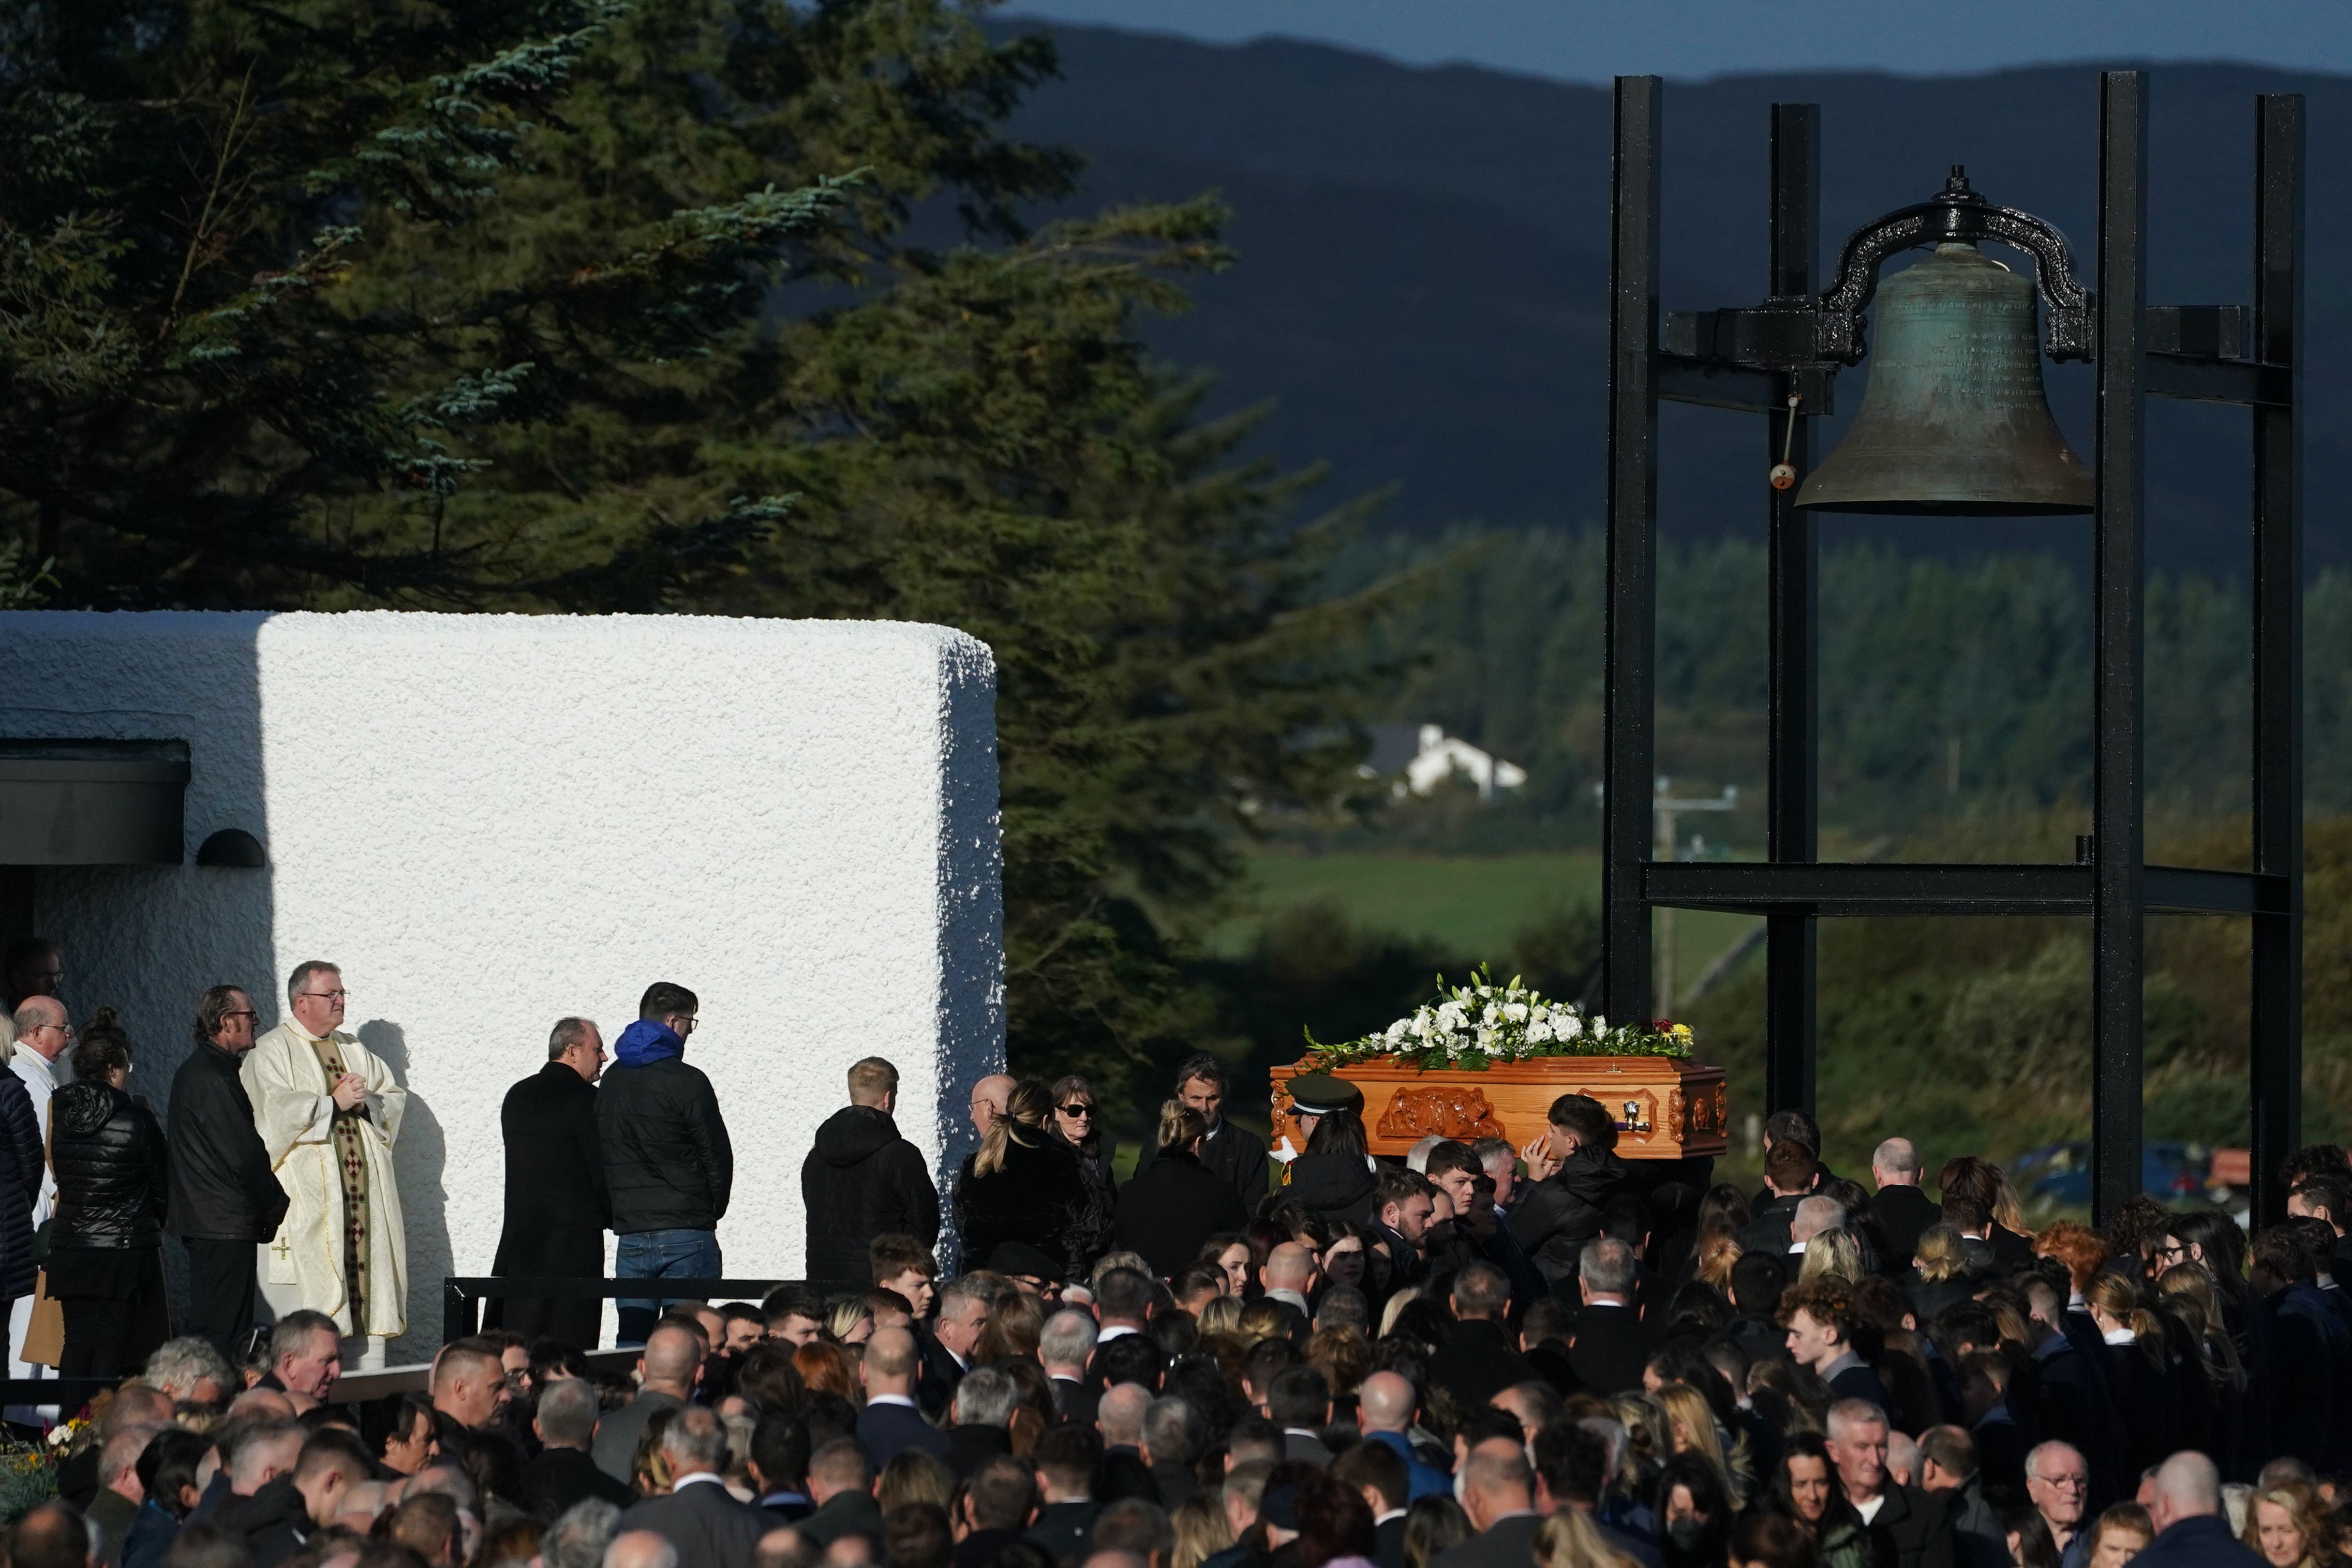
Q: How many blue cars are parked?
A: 1